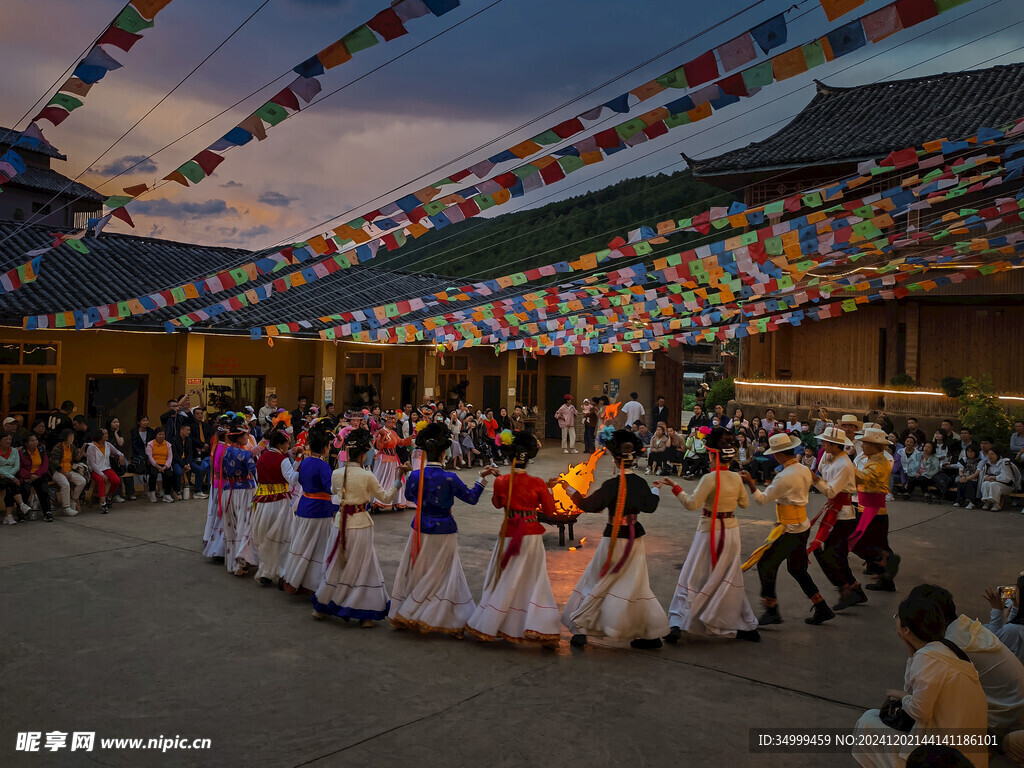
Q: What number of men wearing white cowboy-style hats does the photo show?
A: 5